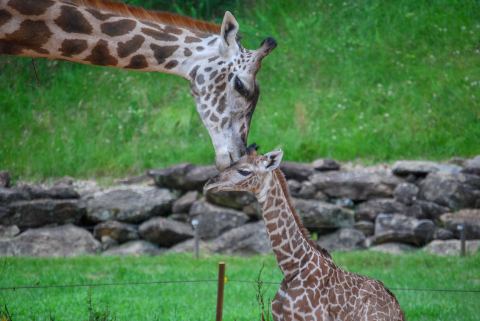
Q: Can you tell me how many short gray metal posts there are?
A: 2